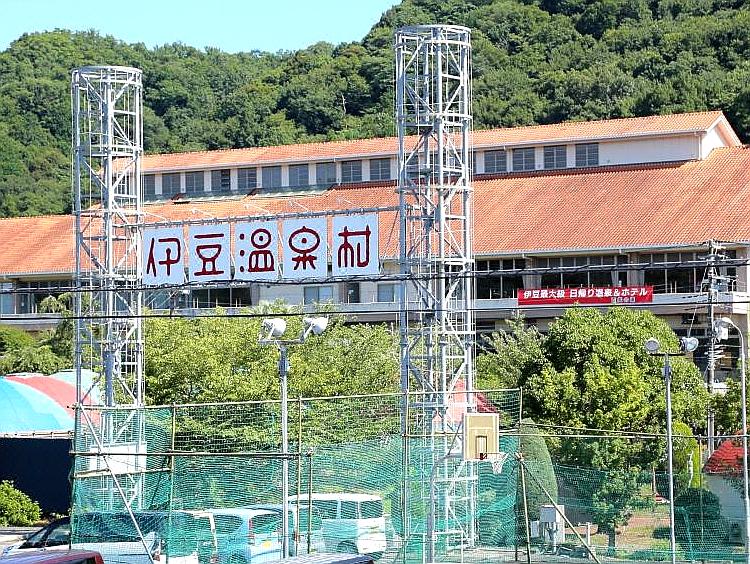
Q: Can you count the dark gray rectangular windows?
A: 14